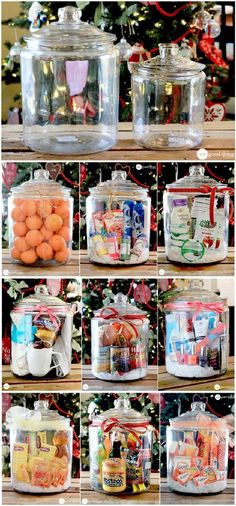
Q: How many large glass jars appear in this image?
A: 11